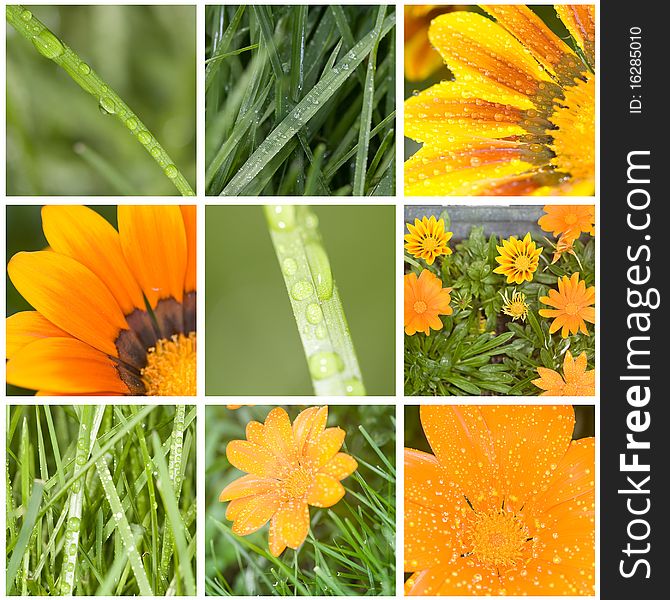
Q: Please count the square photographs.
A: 9